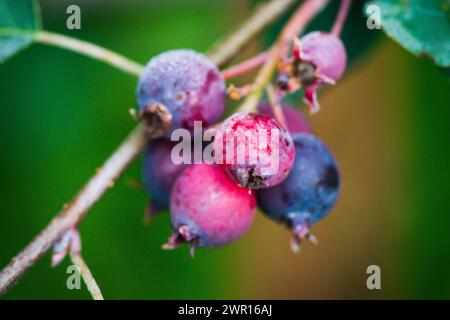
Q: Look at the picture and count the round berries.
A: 7